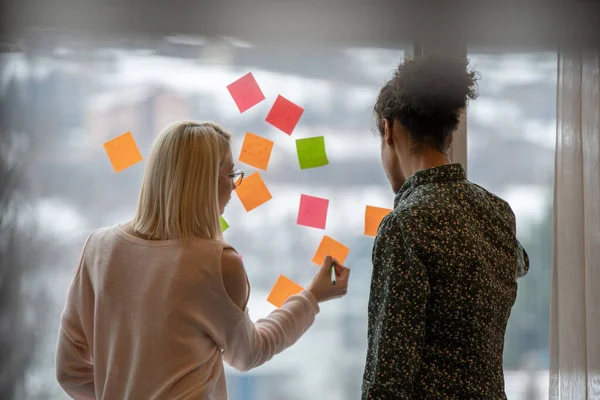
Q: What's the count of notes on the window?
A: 11